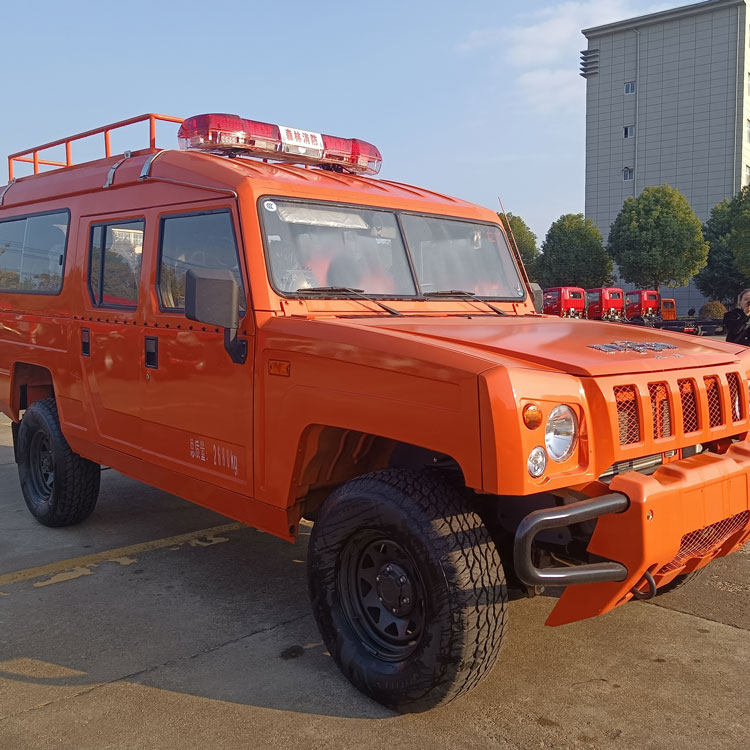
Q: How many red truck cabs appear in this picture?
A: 3